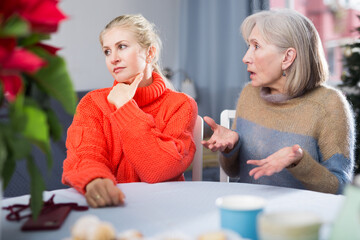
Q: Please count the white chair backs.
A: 2